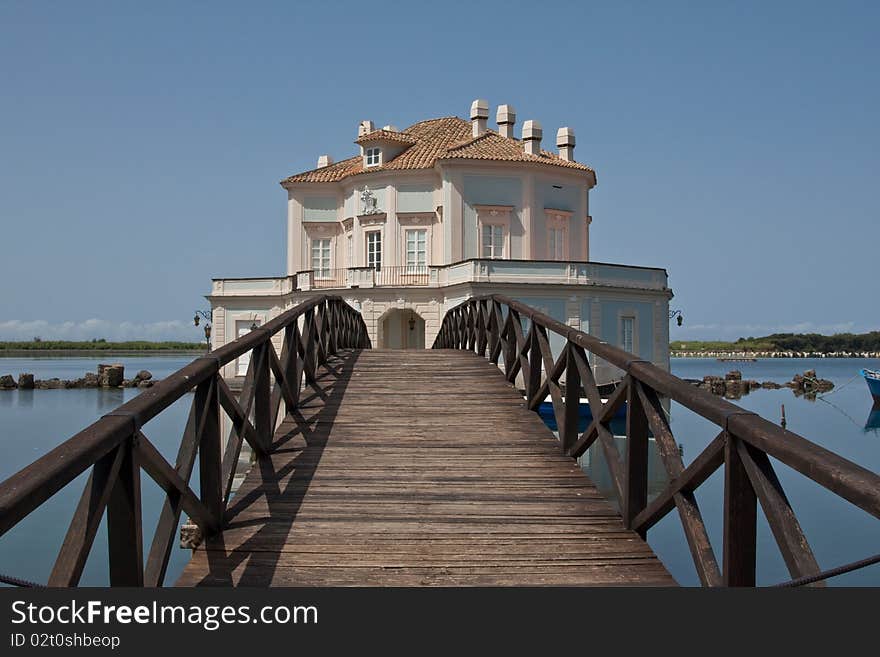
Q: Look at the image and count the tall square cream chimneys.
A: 4